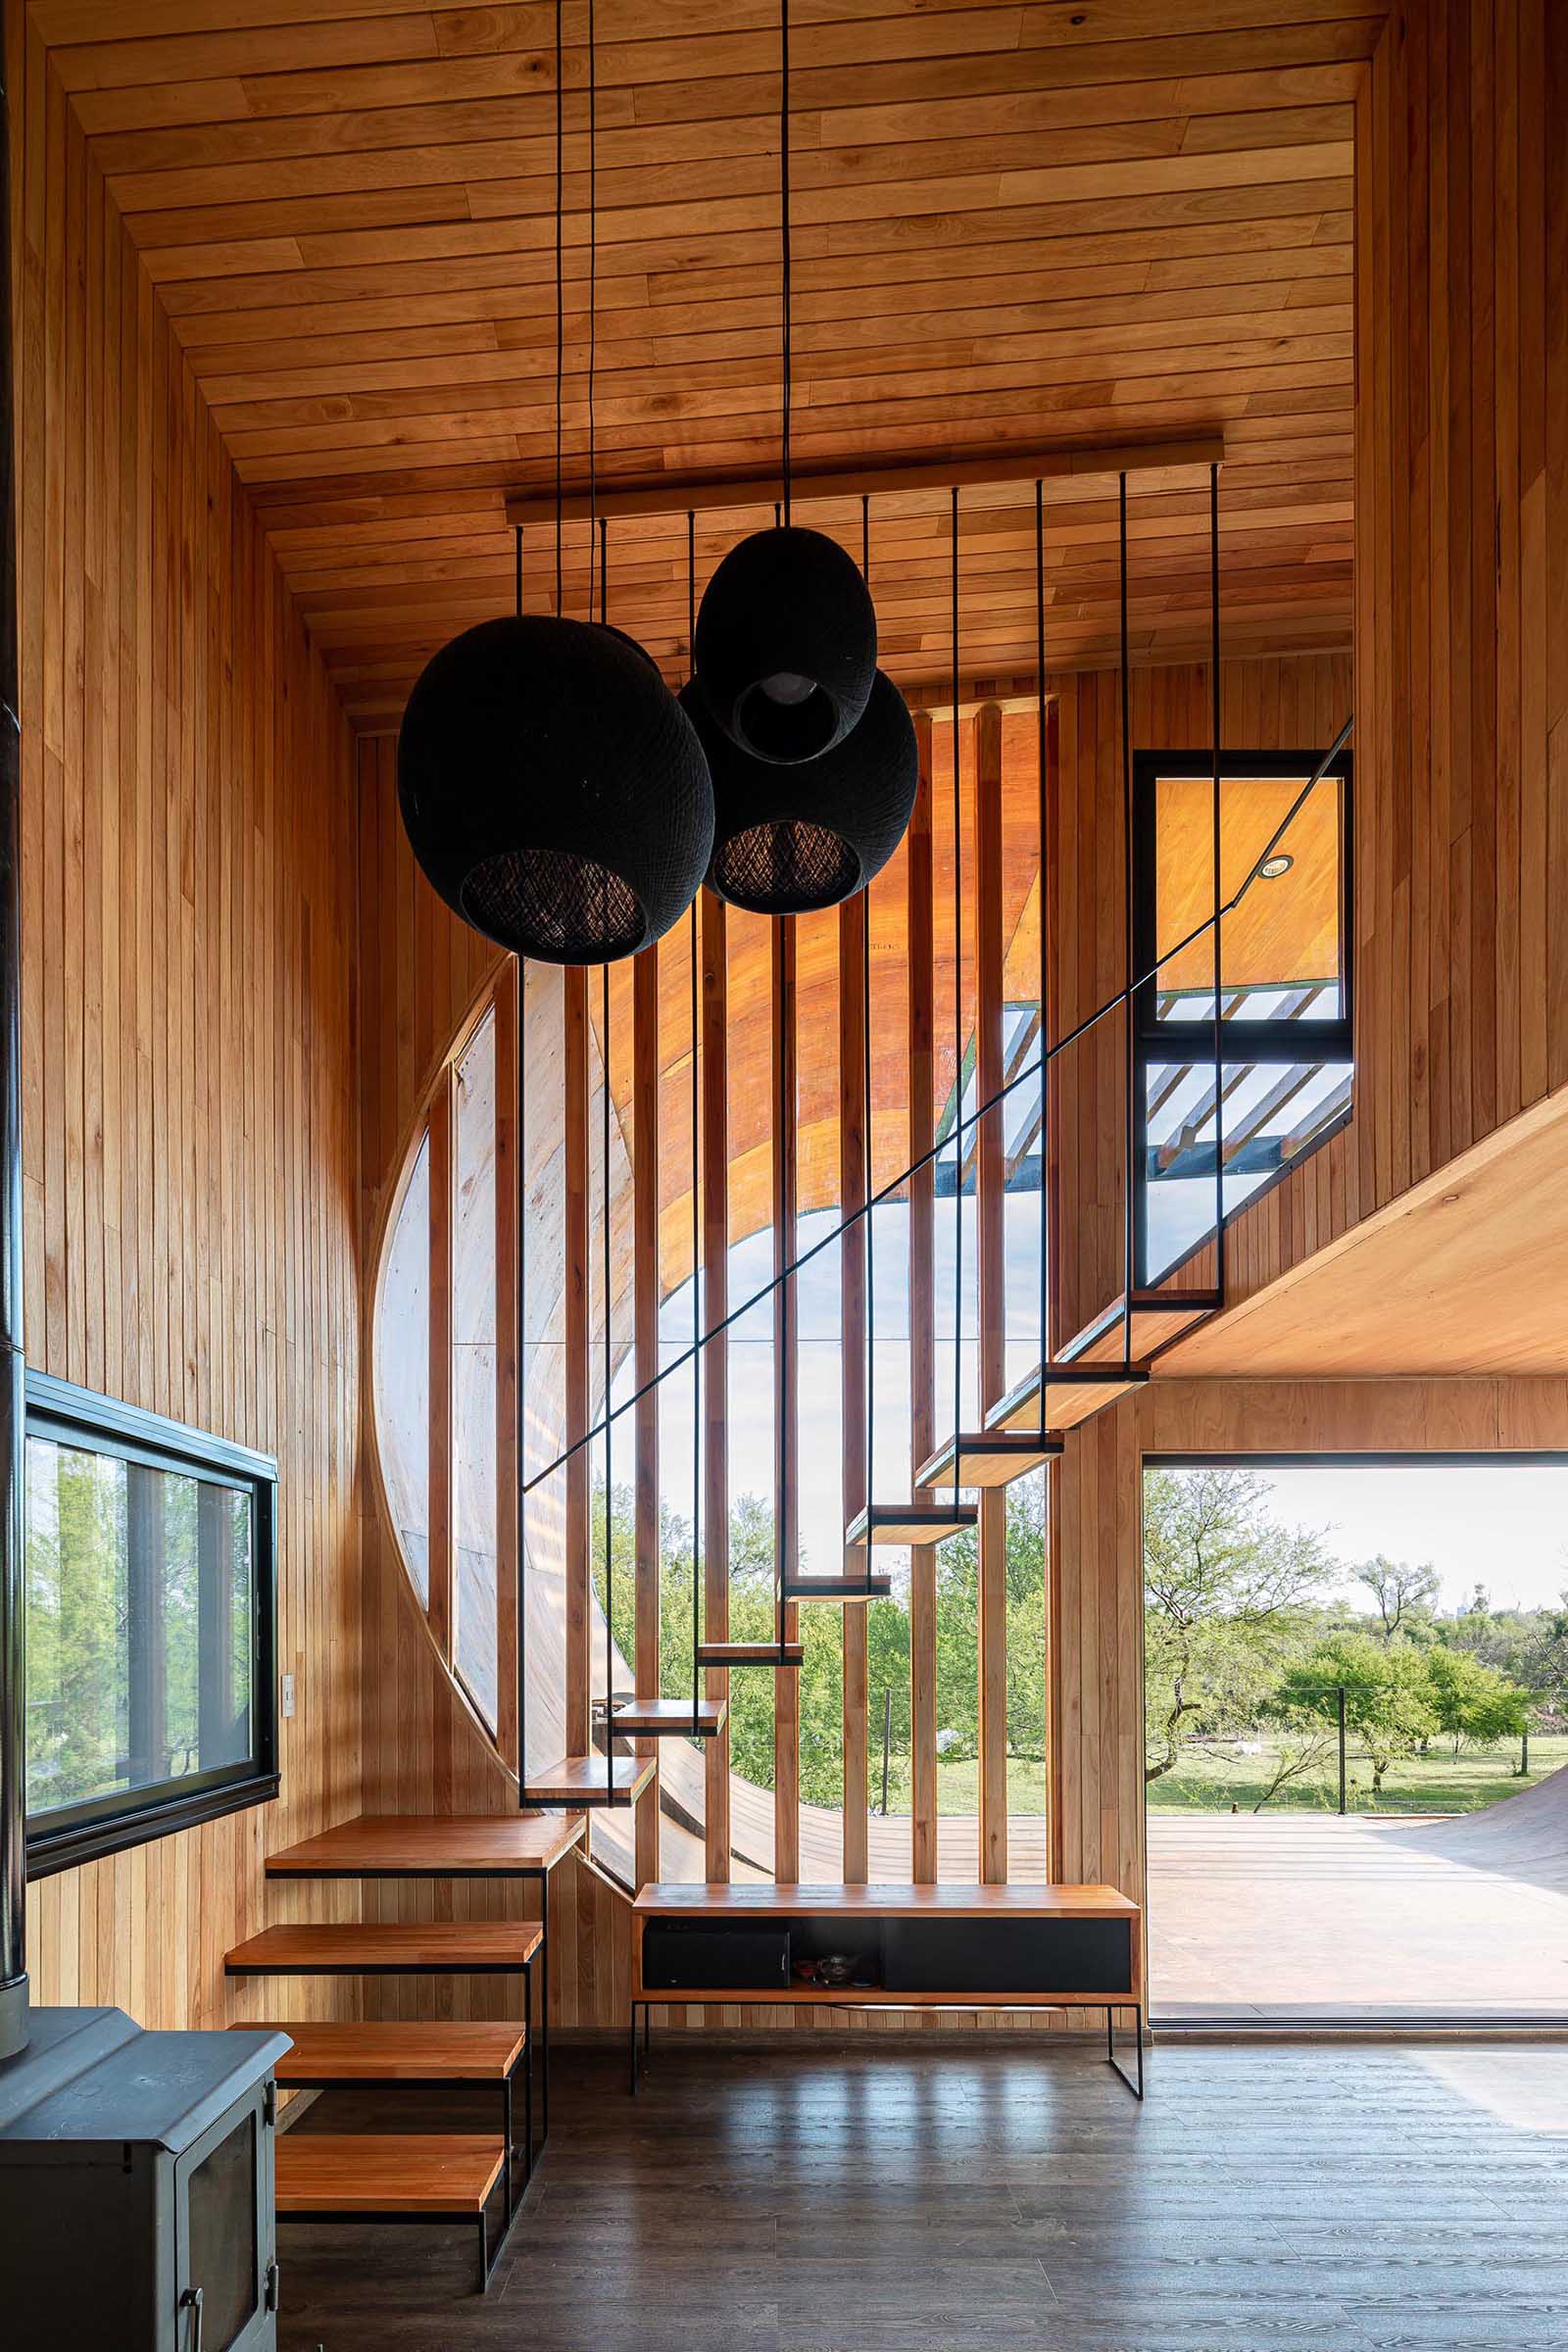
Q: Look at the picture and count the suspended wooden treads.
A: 8